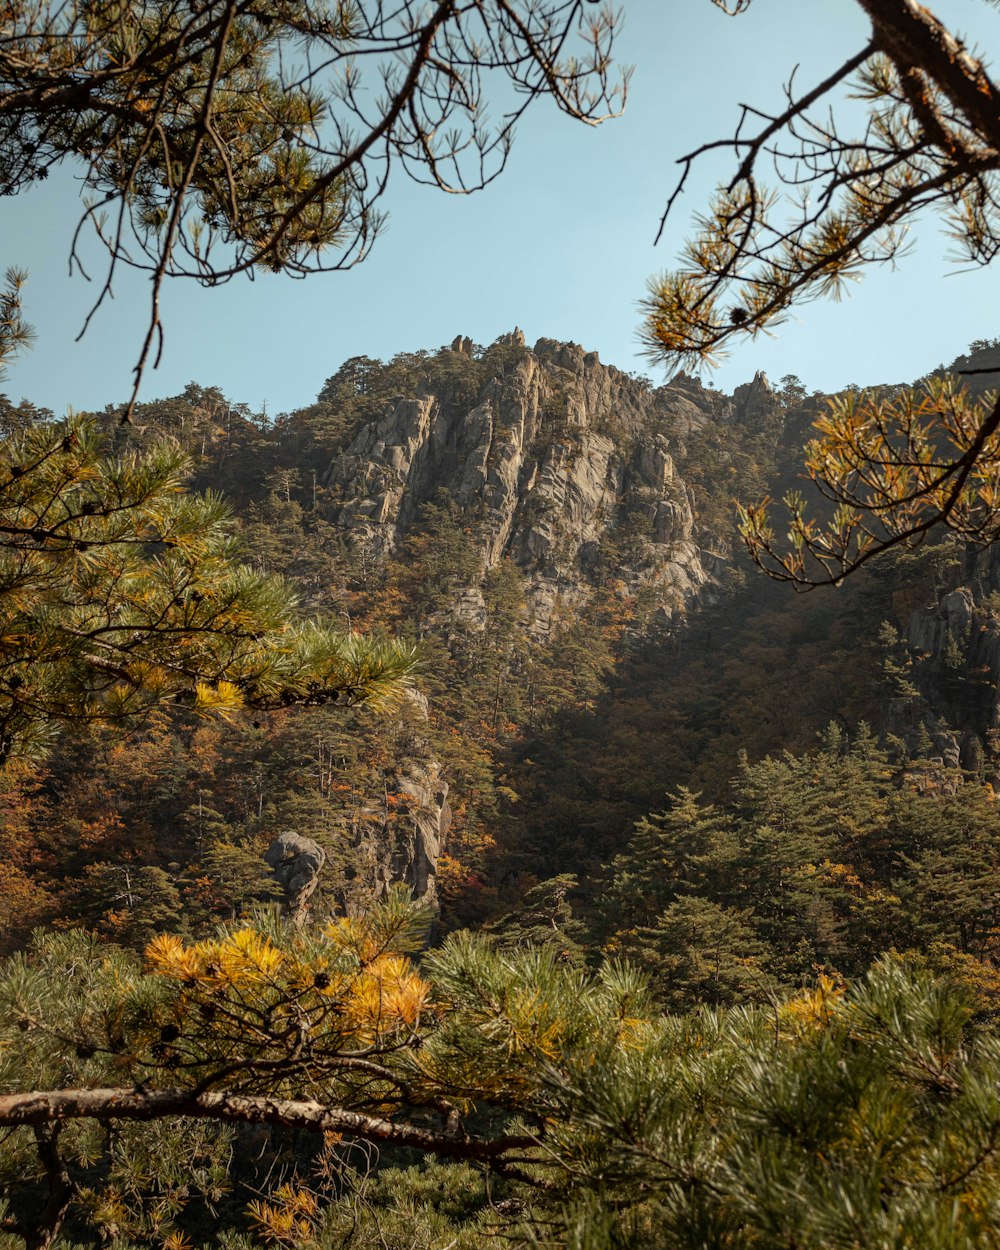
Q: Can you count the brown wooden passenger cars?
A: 0